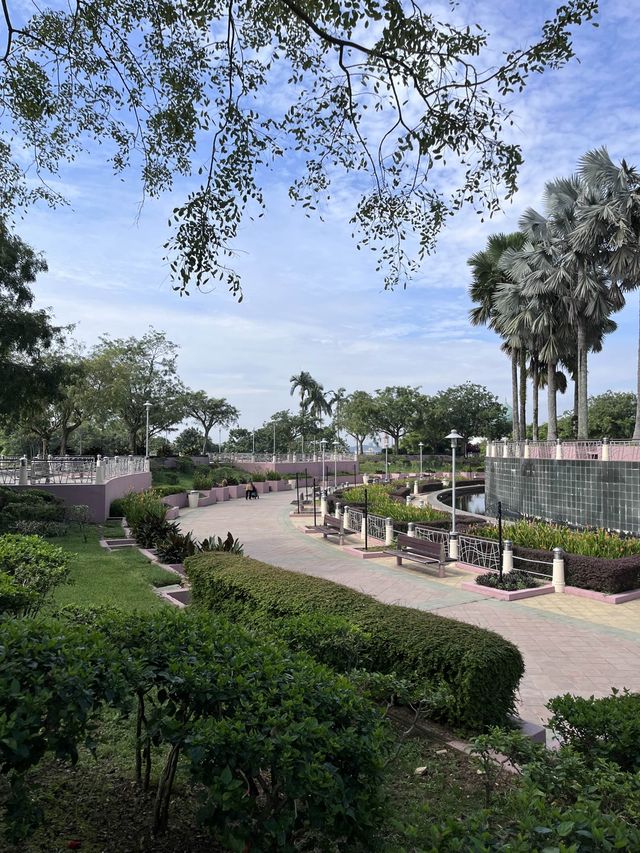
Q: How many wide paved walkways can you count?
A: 1